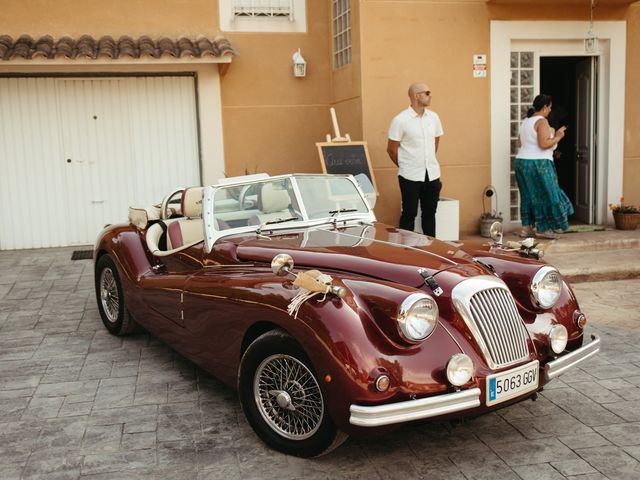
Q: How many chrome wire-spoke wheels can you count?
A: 2